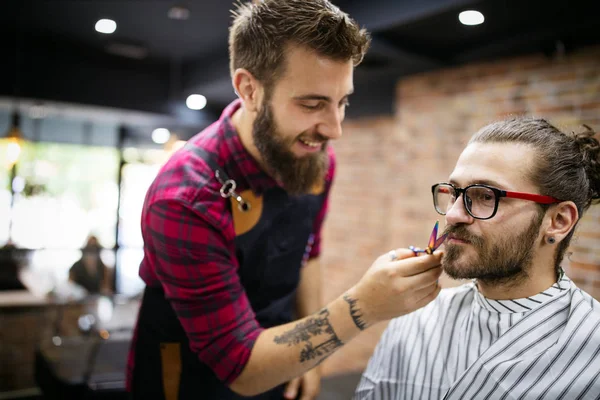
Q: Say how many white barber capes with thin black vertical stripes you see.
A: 1